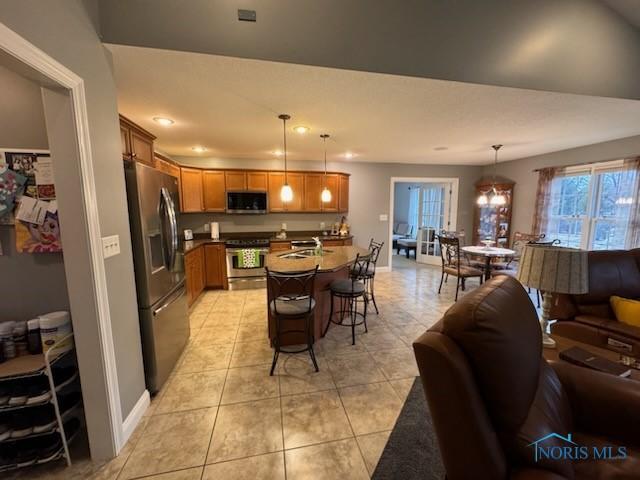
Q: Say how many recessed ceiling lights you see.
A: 5